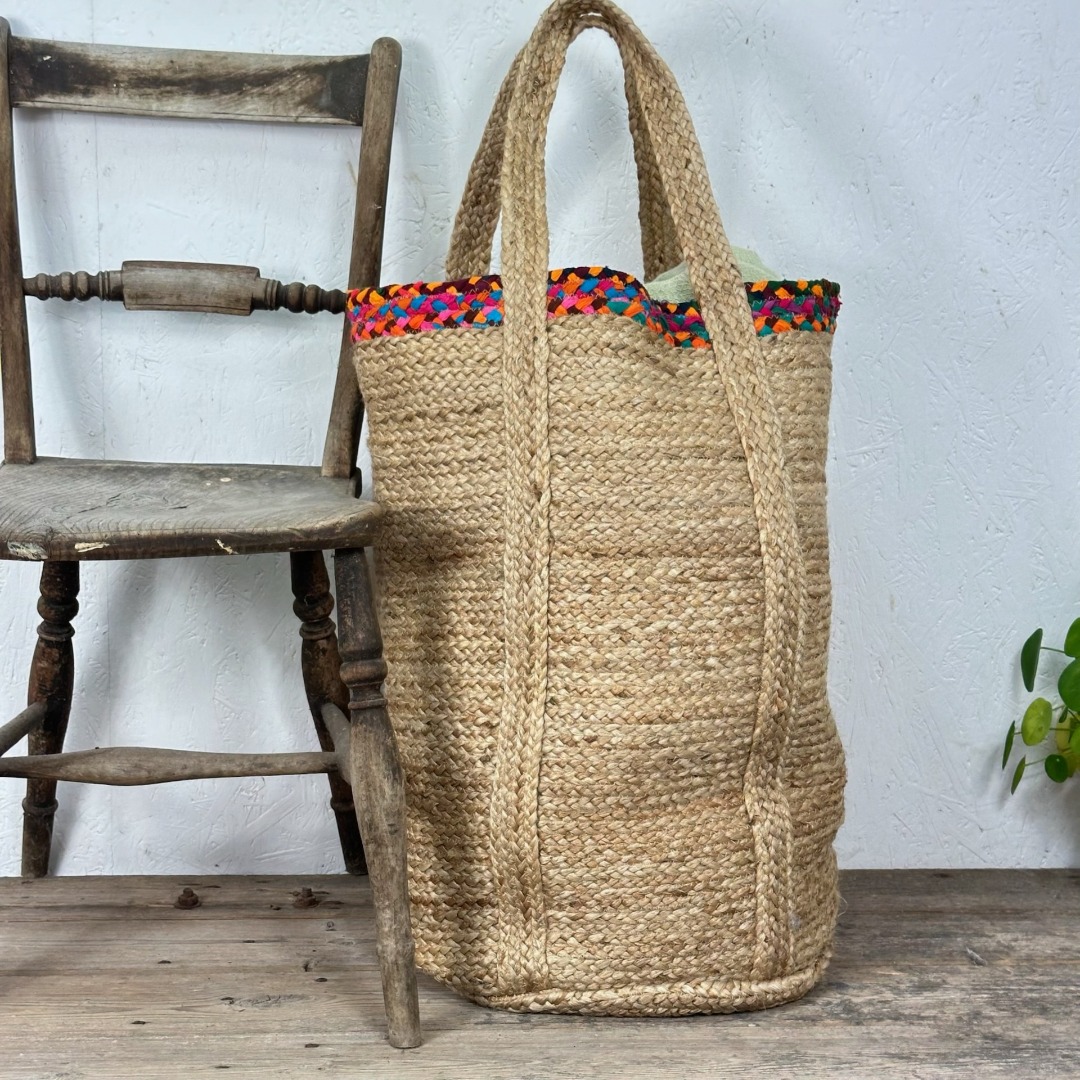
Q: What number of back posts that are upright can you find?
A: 2